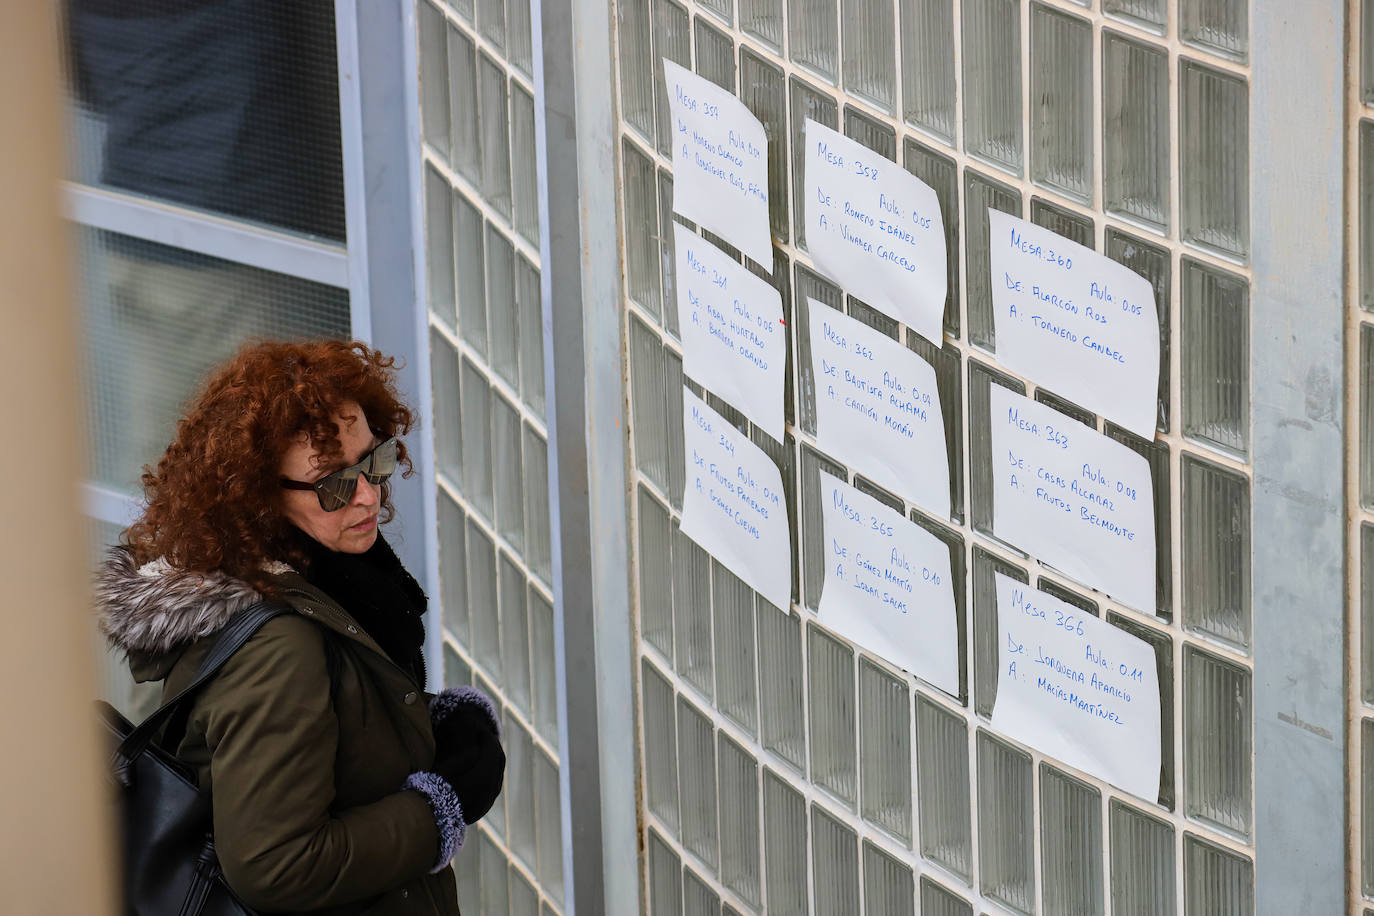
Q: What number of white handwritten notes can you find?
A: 9